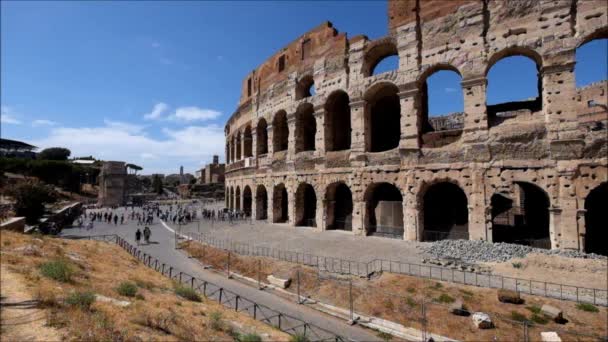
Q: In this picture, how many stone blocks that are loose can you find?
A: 6